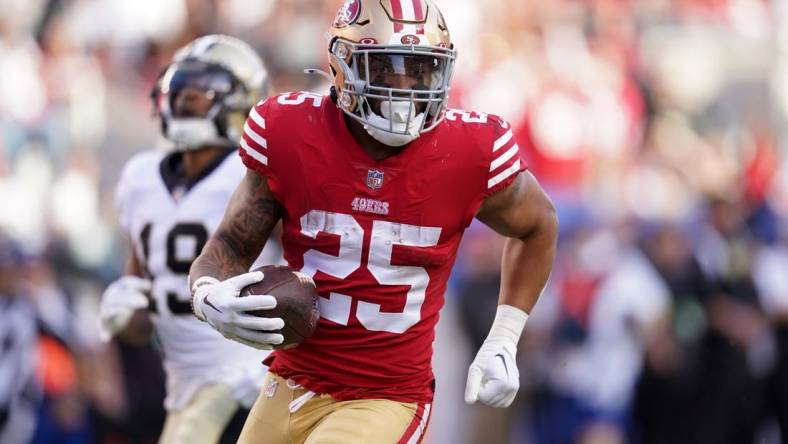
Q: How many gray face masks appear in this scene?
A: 1